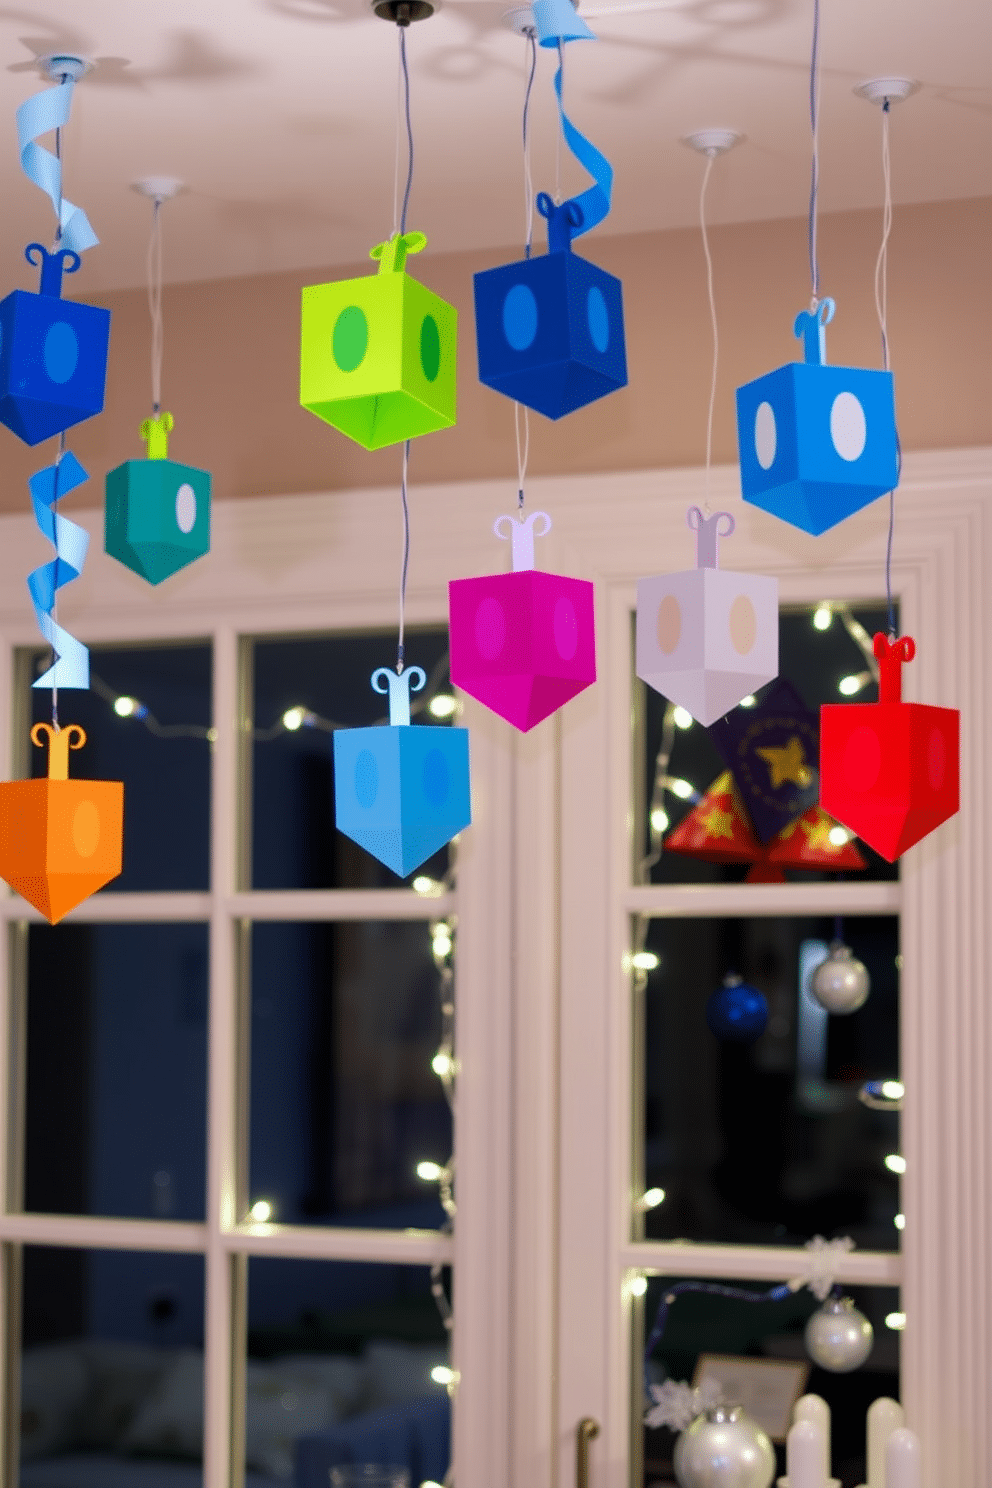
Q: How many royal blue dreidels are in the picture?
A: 2